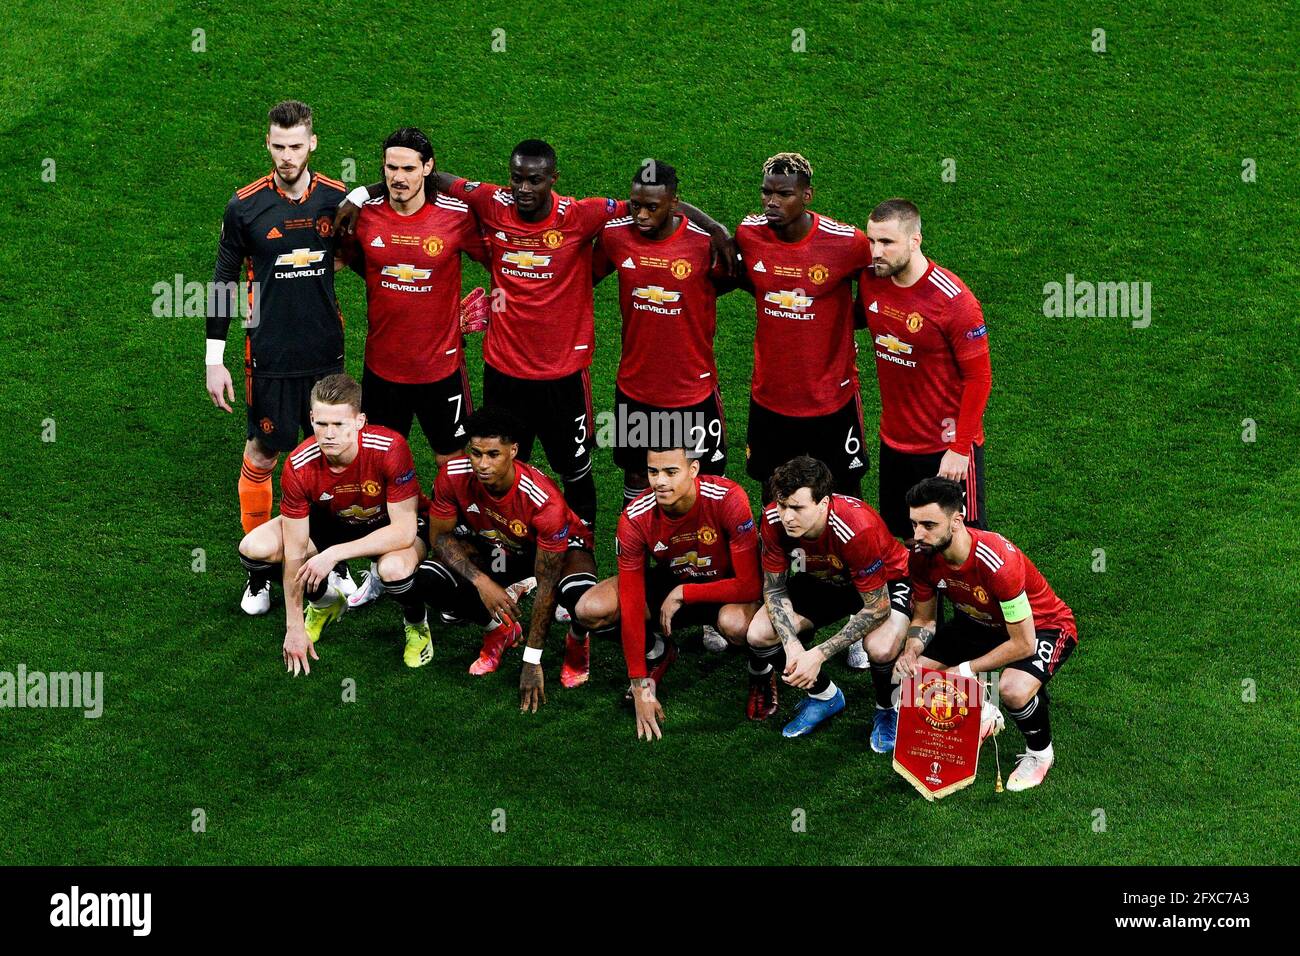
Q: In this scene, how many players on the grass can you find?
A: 11